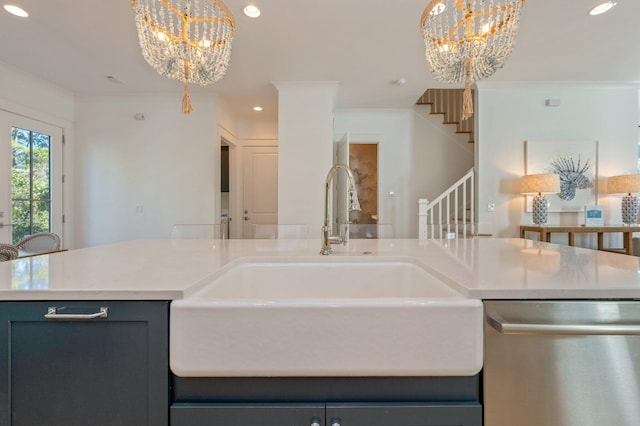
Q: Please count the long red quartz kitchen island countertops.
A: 0